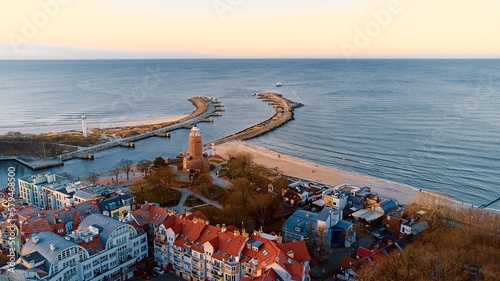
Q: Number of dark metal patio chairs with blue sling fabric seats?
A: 0